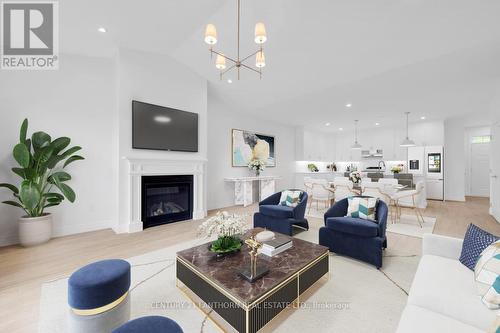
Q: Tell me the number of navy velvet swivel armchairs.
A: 2